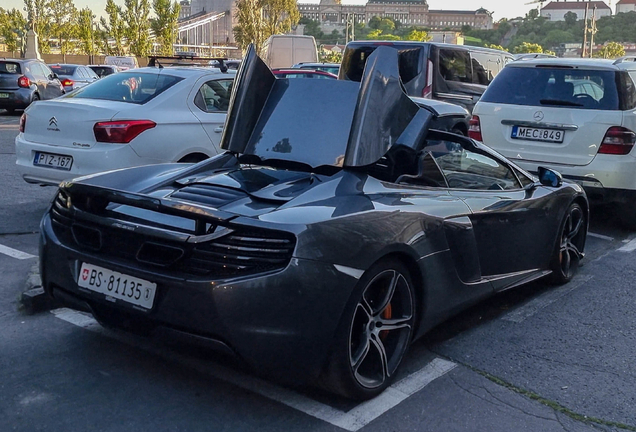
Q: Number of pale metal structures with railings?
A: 1